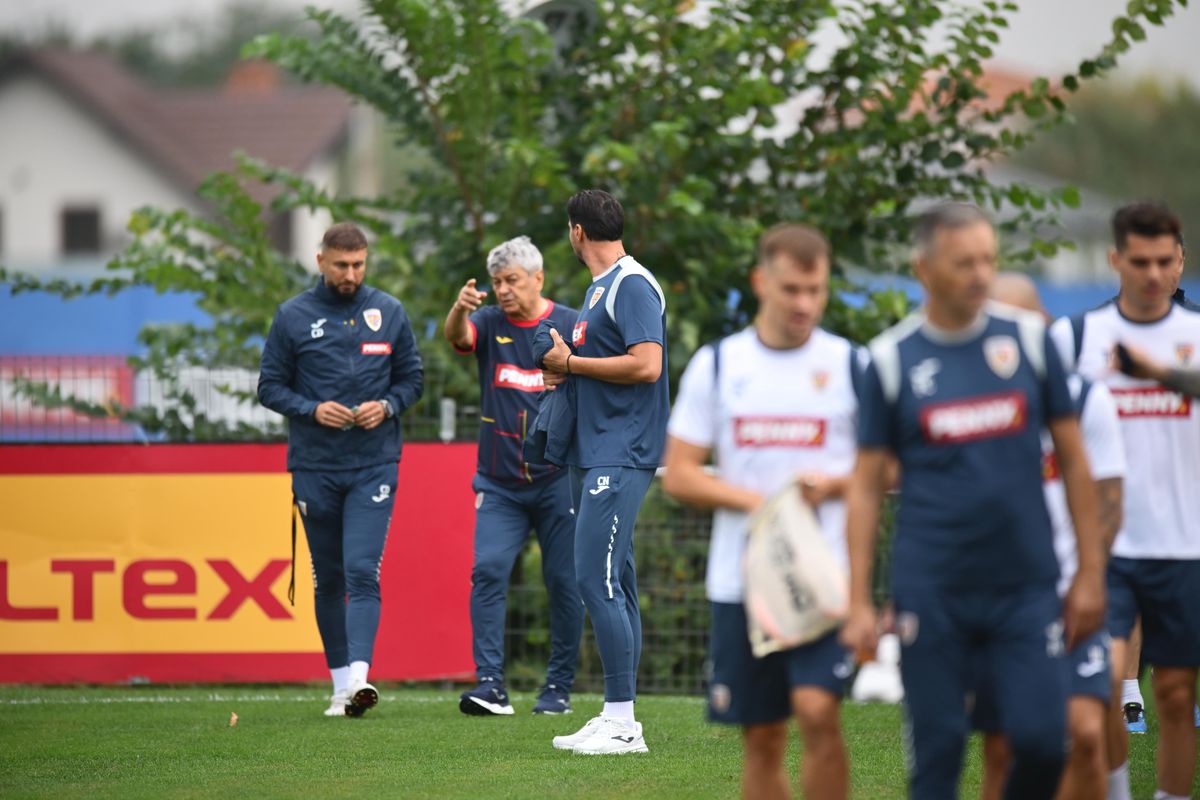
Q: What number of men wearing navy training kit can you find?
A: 4